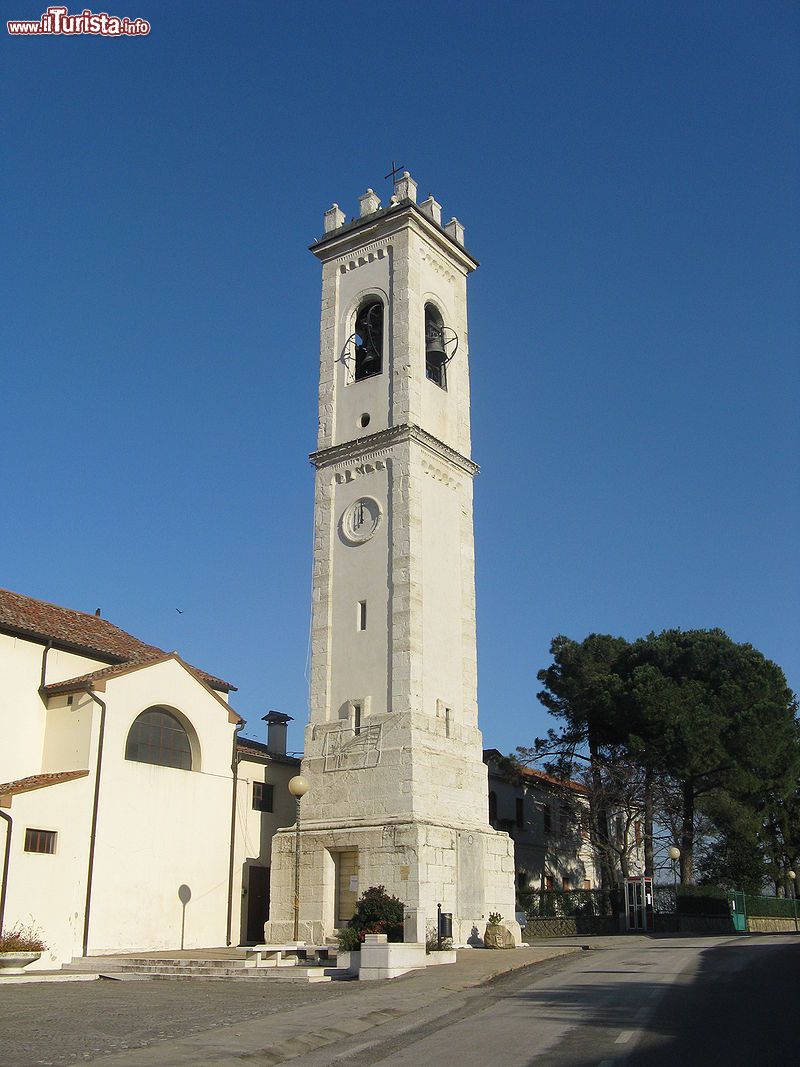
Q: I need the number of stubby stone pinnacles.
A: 5